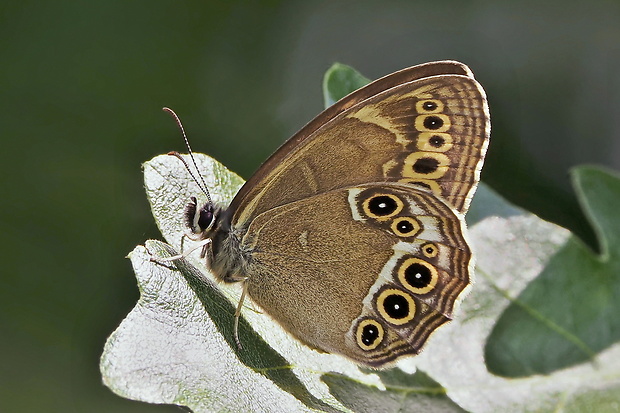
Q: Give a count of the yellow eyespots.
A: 11